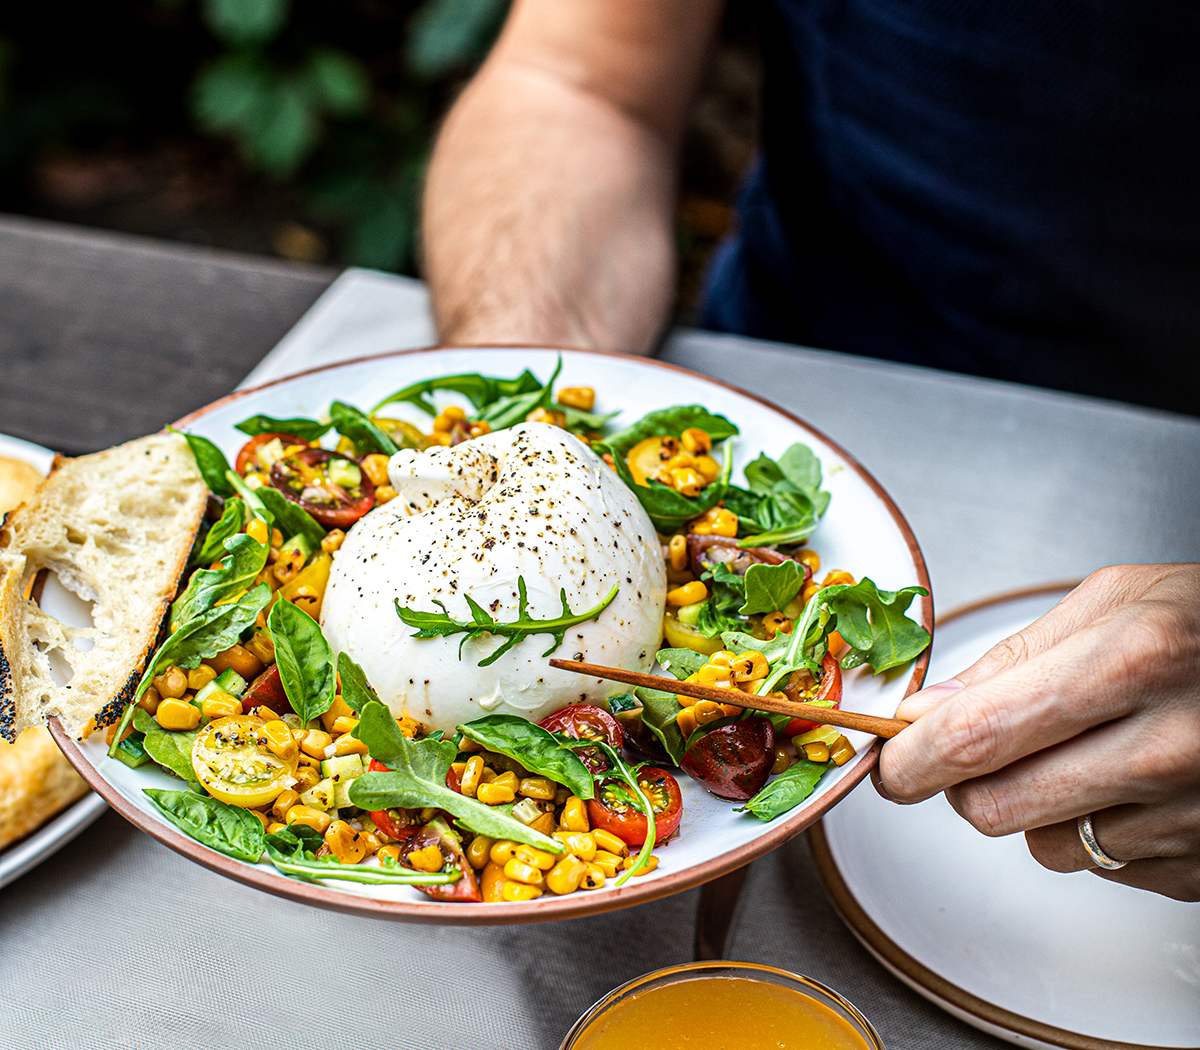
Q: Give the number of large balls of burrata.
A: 1